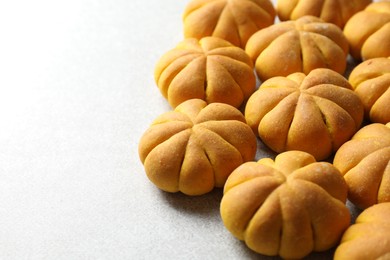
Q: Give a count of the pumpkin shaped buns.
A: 11